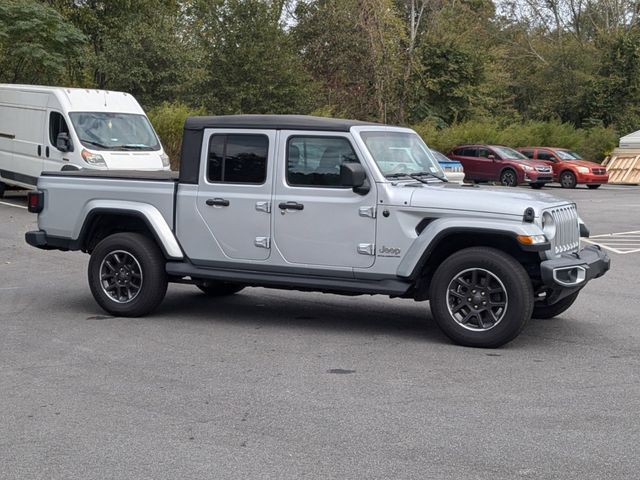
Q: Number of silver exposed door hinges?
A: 4